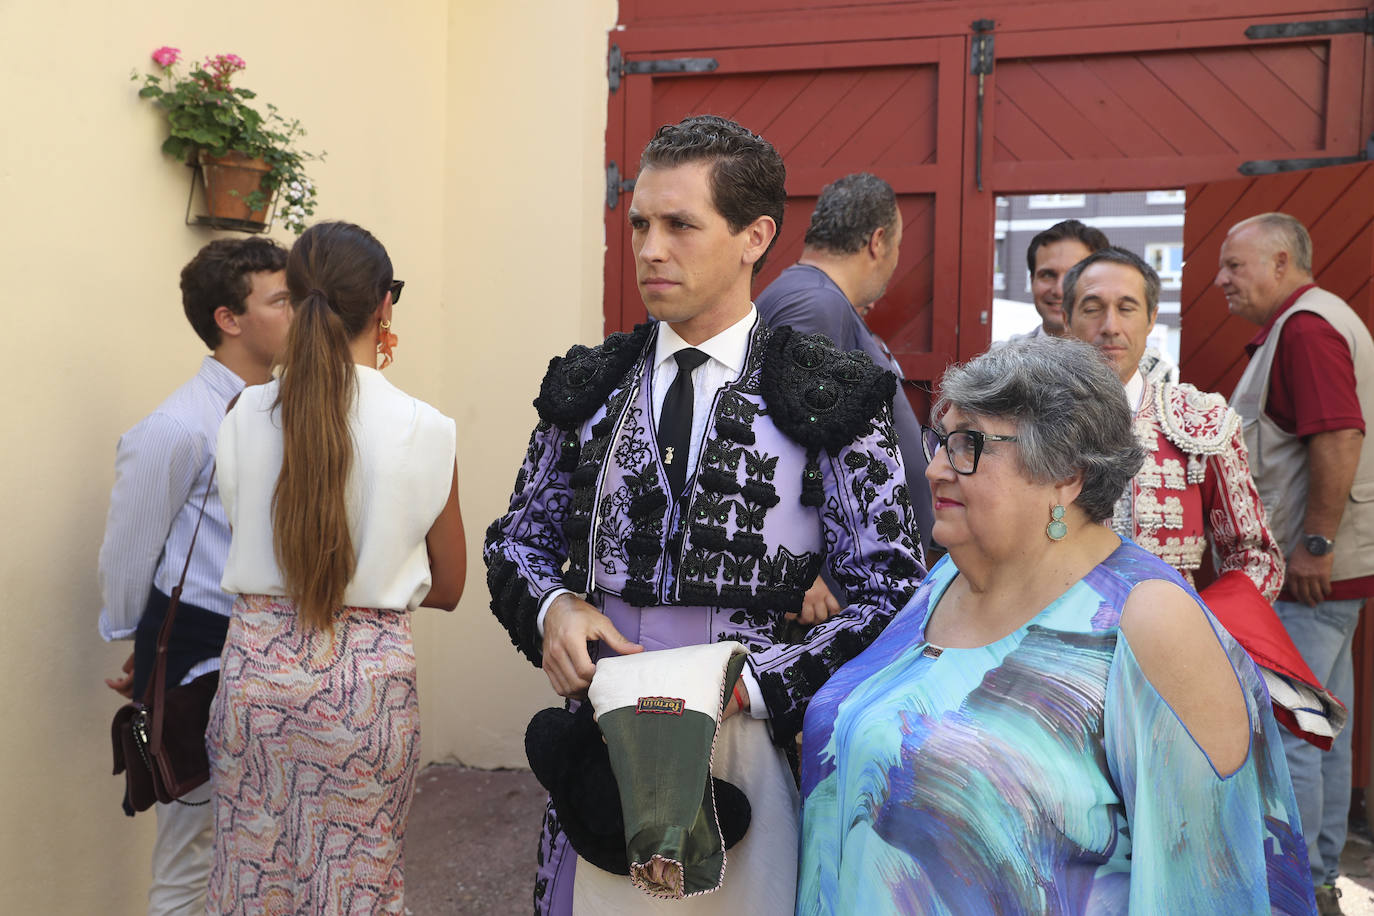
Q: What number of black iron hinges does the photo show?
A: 4